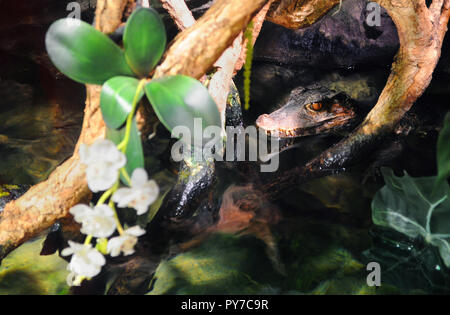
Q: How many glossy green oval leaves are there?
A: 5